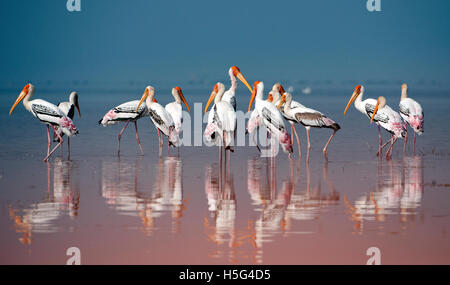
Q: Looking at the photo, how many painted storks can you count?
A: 14